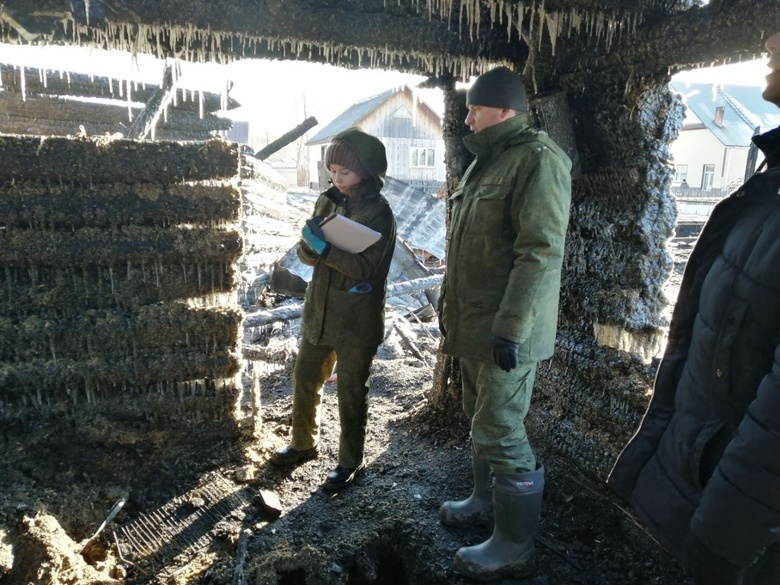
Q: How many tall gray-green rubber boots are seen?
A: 2